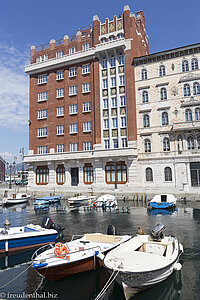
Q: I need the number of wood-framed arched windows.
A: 4